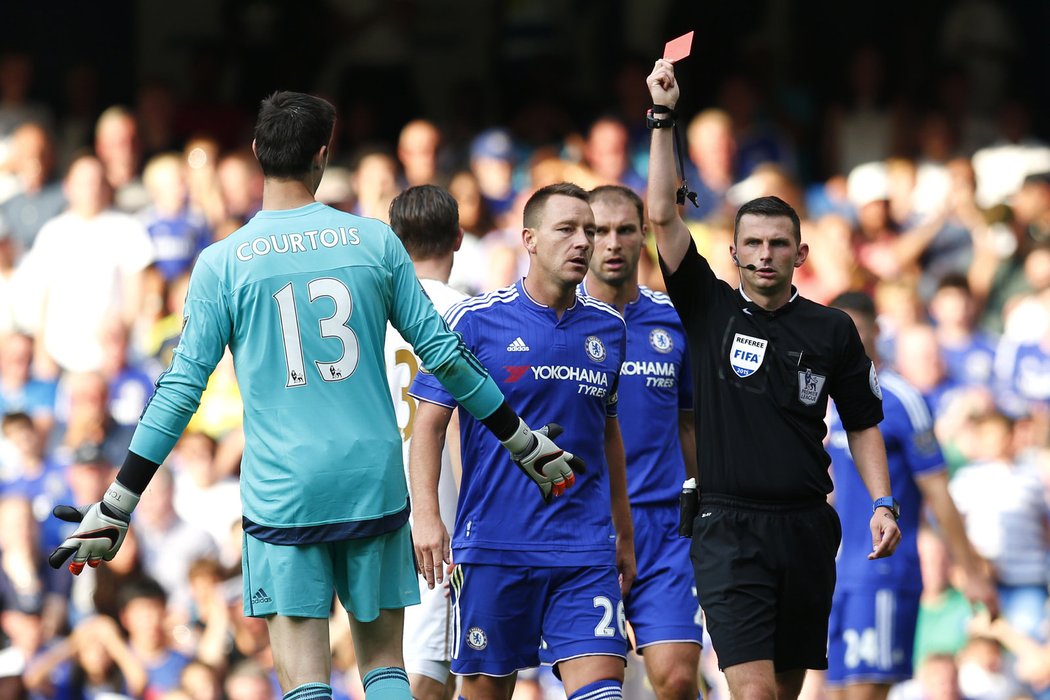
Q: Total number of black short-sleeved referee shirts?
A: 1